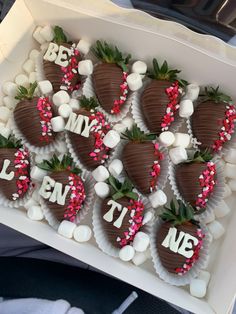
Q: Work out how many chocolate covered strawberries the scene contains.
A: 12